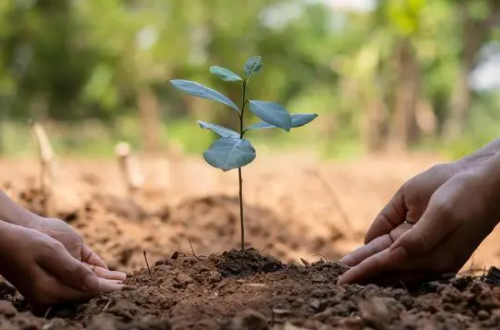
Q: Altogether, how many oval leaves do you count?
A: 7